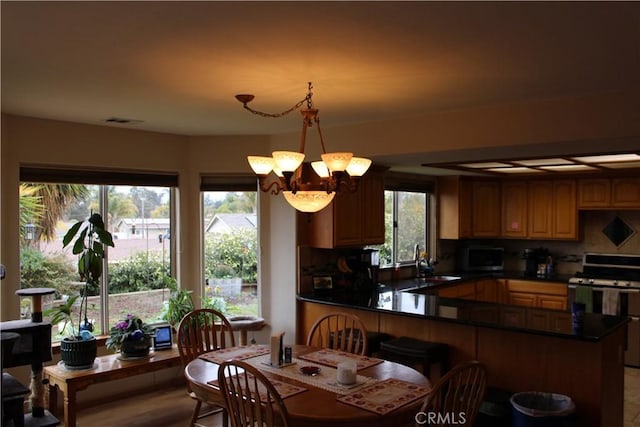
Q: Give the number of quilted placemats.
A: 4